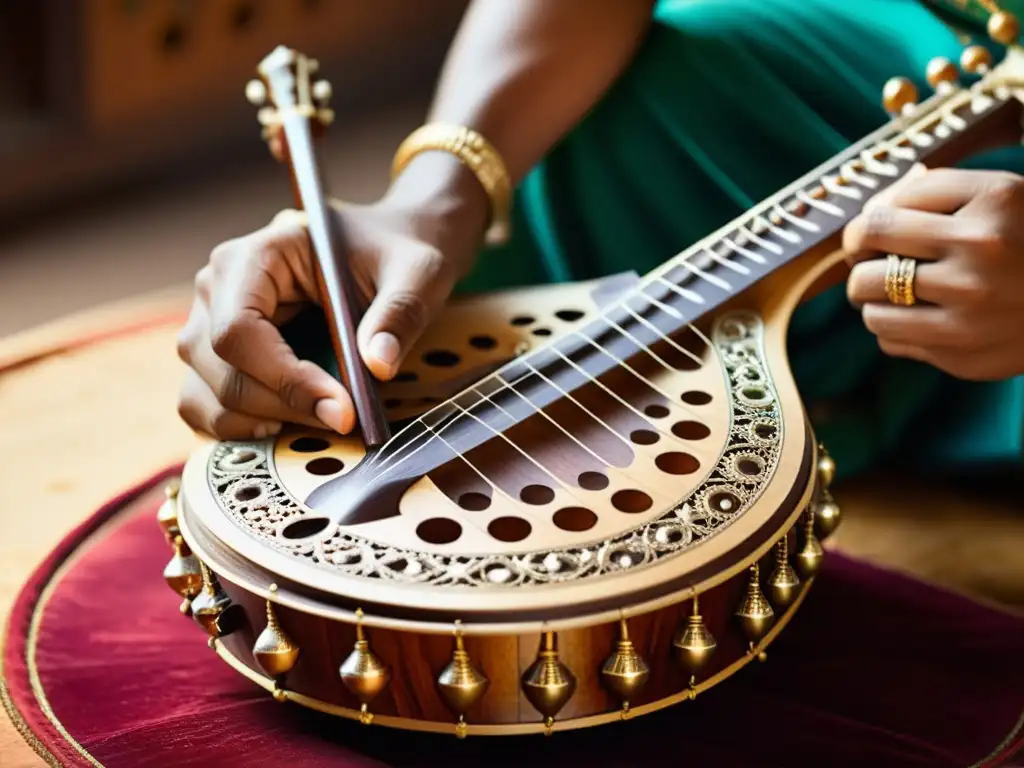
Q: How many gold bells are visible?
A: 14